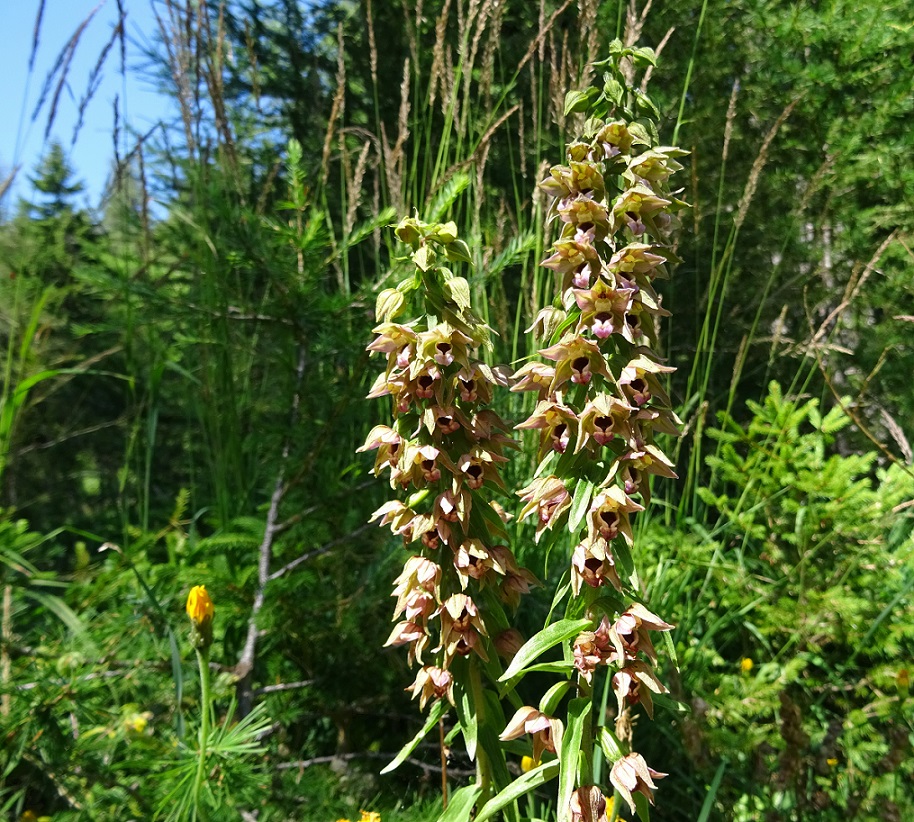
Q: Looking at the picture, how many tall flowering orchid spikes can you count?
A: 2